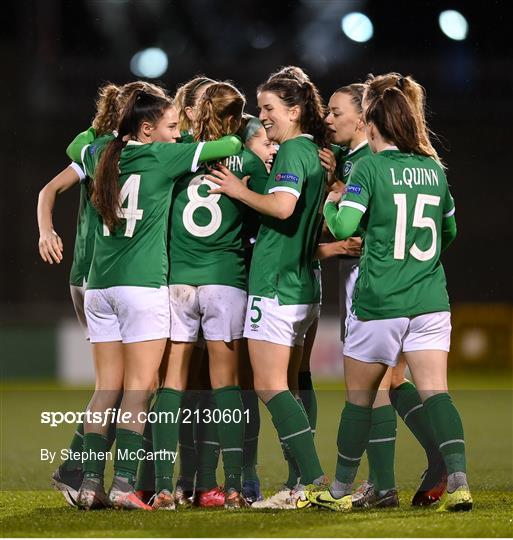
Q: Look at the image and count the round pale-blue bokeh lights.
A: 3